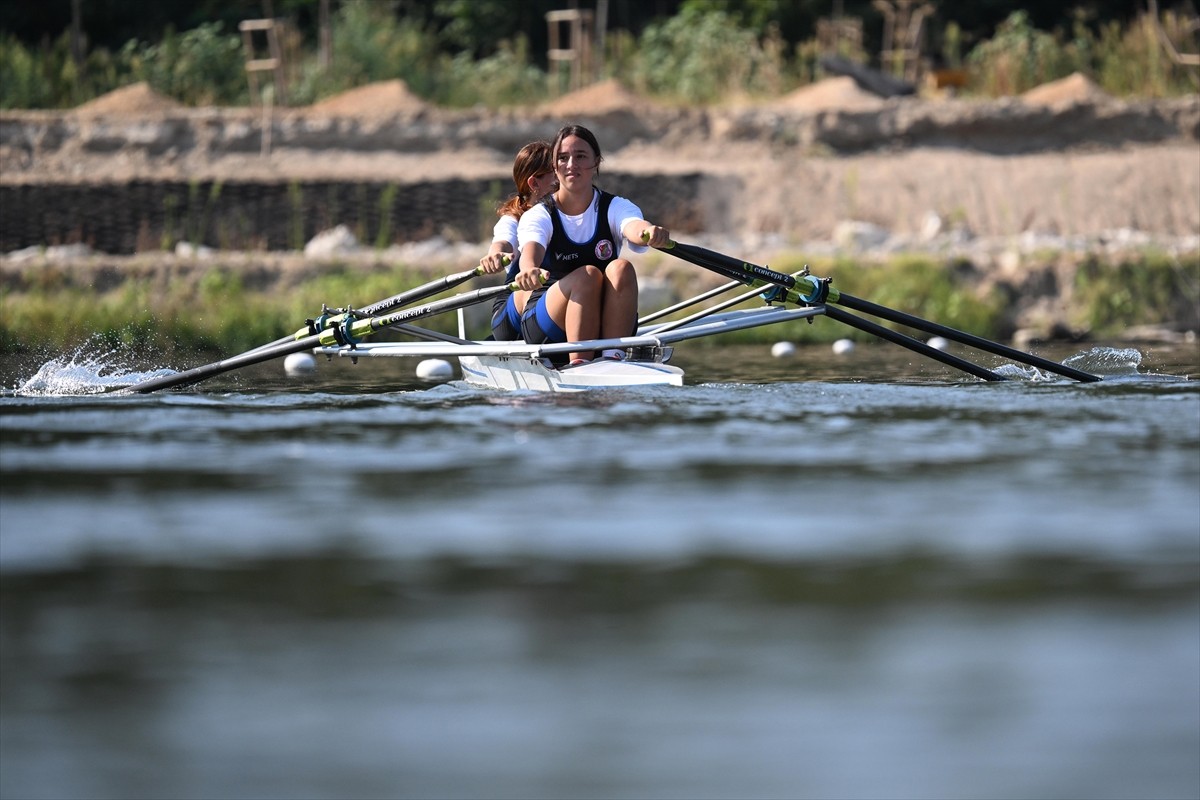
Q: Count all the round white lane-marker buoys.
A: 5